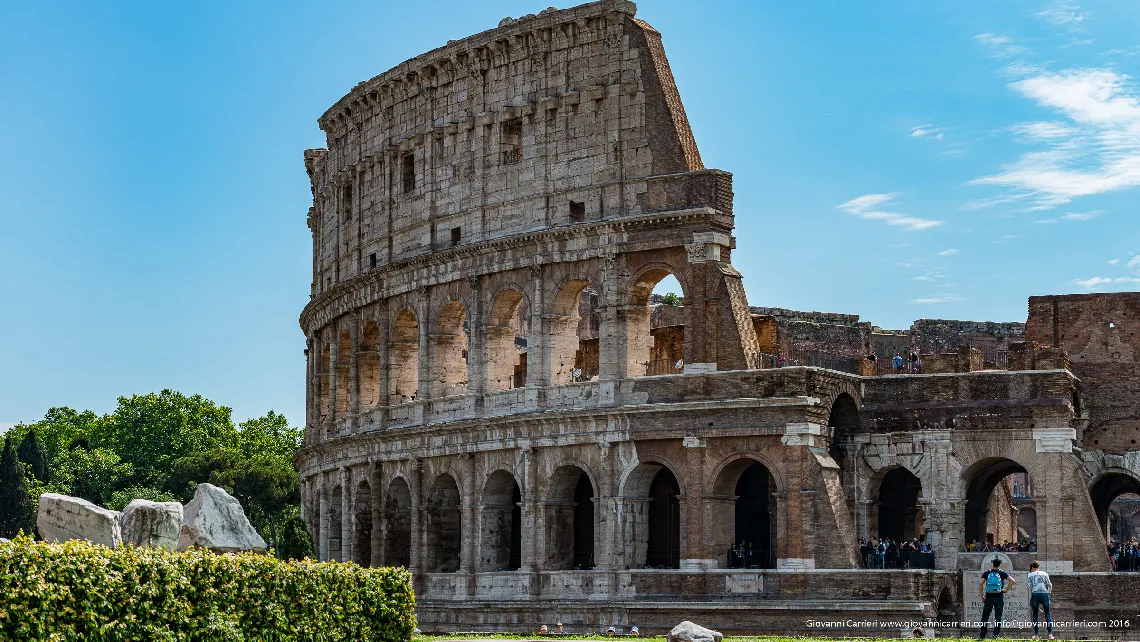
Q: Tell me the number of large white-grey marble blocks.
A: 3